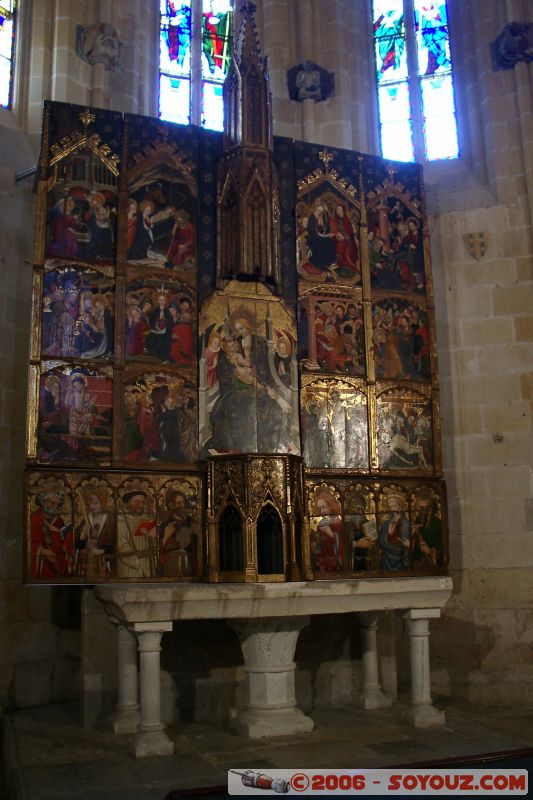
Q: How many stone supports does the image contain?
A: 5